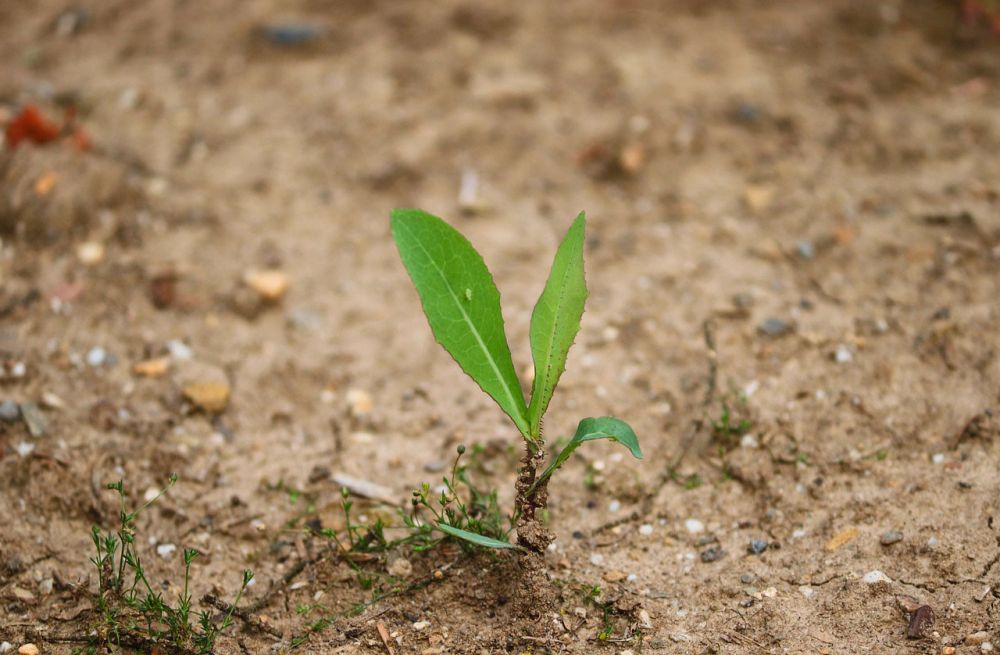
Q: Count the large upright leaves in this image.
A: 2